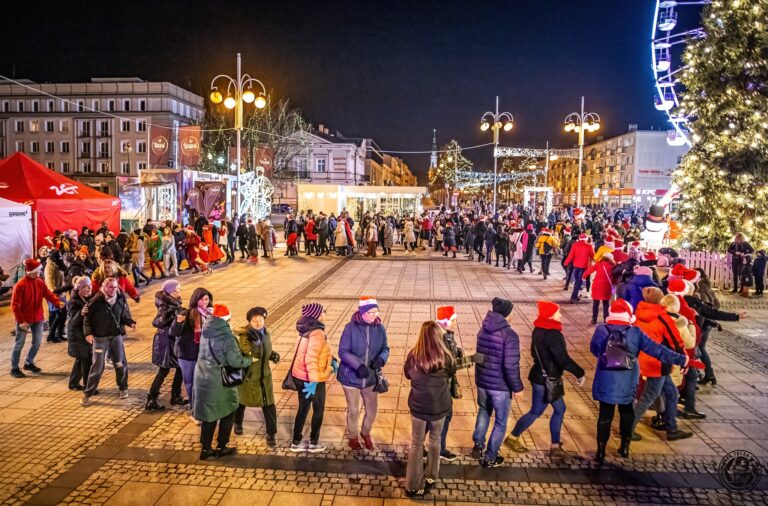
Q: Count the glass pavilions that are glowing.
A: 1